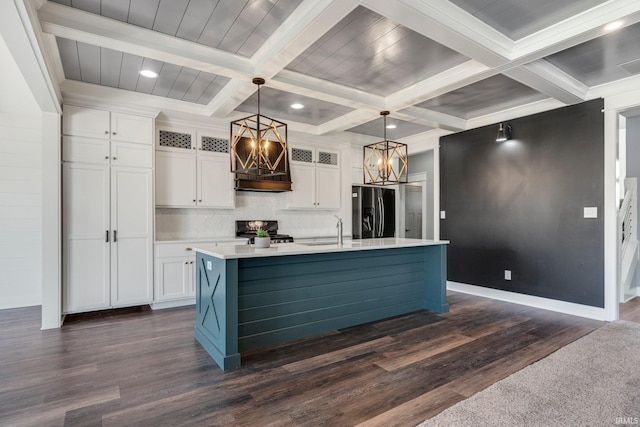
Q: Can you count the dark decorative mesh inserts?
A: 4